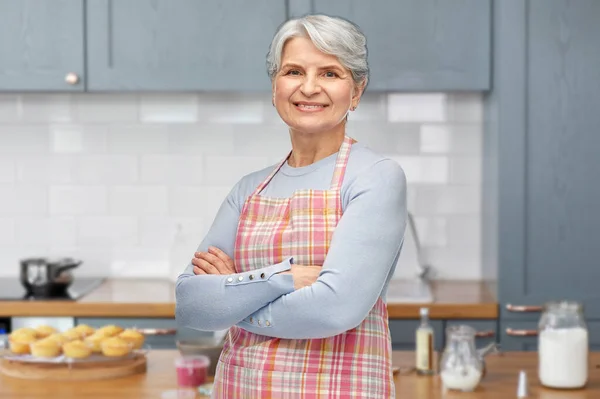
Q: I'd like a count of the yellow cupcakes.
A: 11